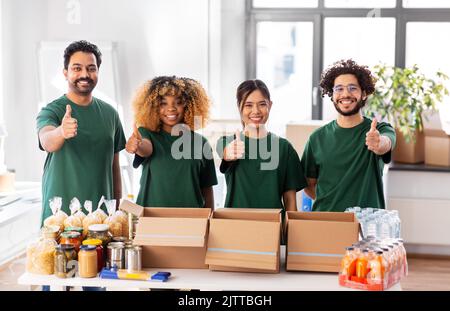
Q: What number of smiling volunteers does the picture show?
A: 4